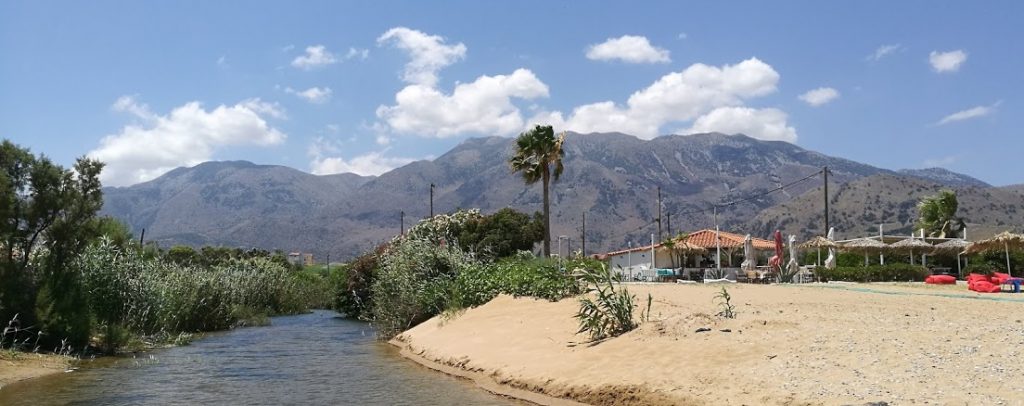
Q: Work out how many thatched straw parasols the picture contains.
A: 5